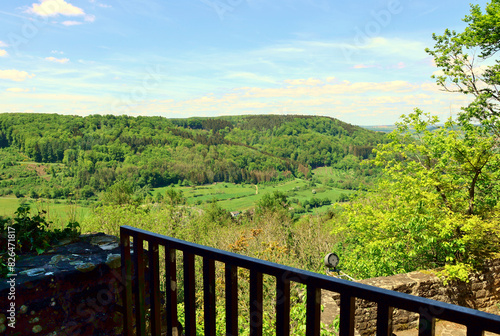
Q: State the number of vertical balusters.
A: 14